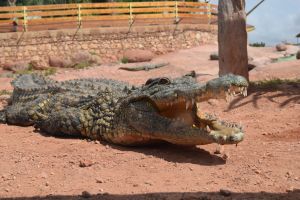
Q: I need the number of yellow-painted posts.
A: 5